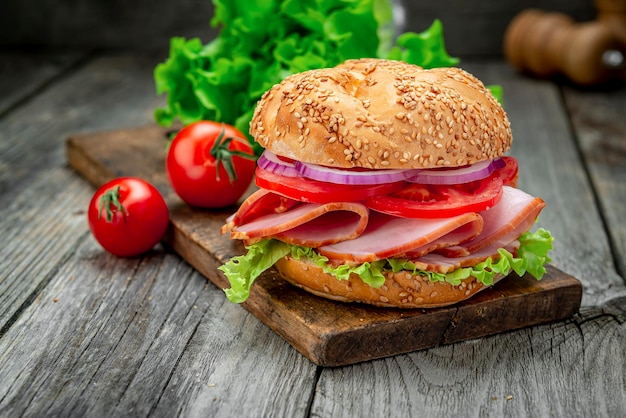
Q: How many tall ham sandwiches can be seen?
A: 1